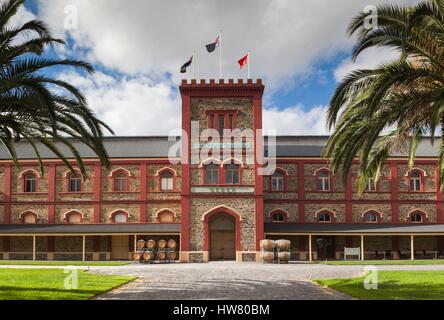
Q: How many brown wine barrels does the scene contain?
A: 12